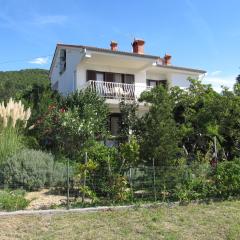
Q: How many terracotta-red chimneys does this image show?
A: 3